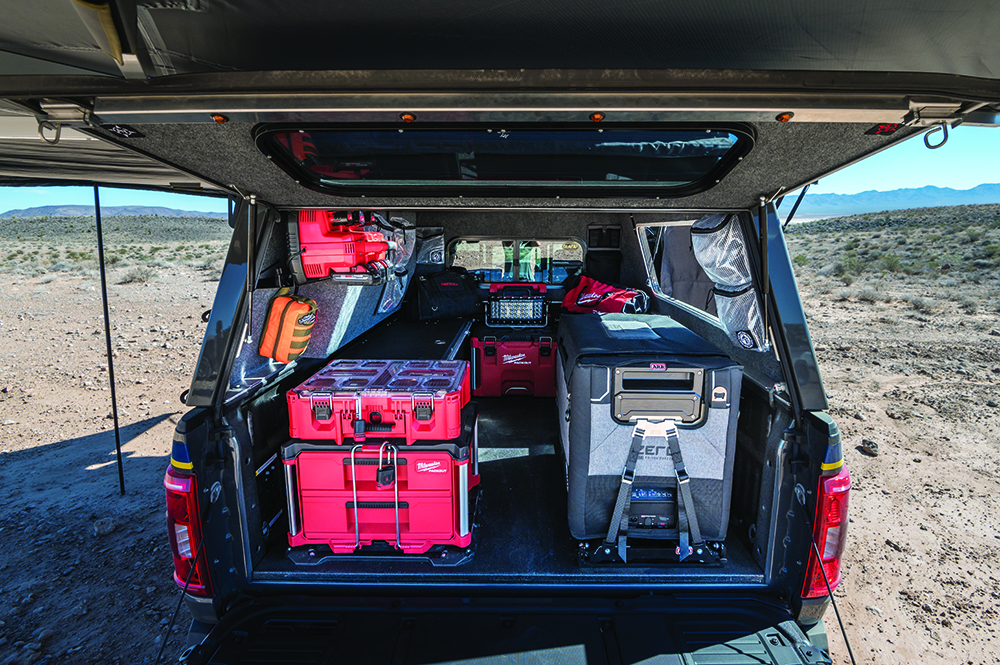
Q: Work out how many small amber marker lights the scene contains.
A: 4